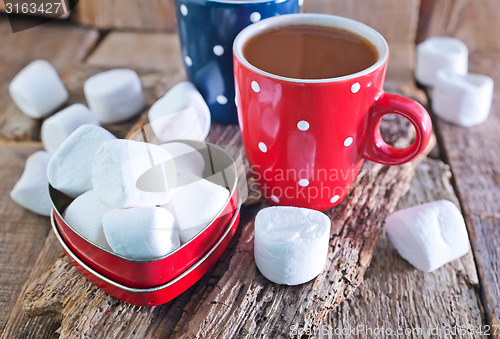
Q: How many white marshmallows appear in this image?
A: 15